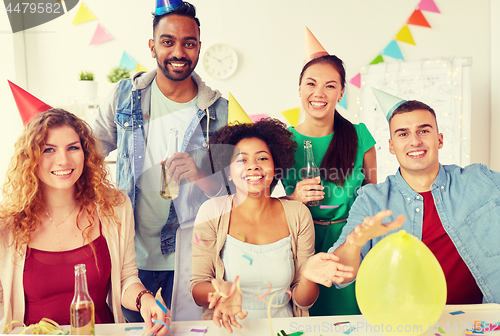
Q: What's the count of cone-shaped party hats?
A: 5